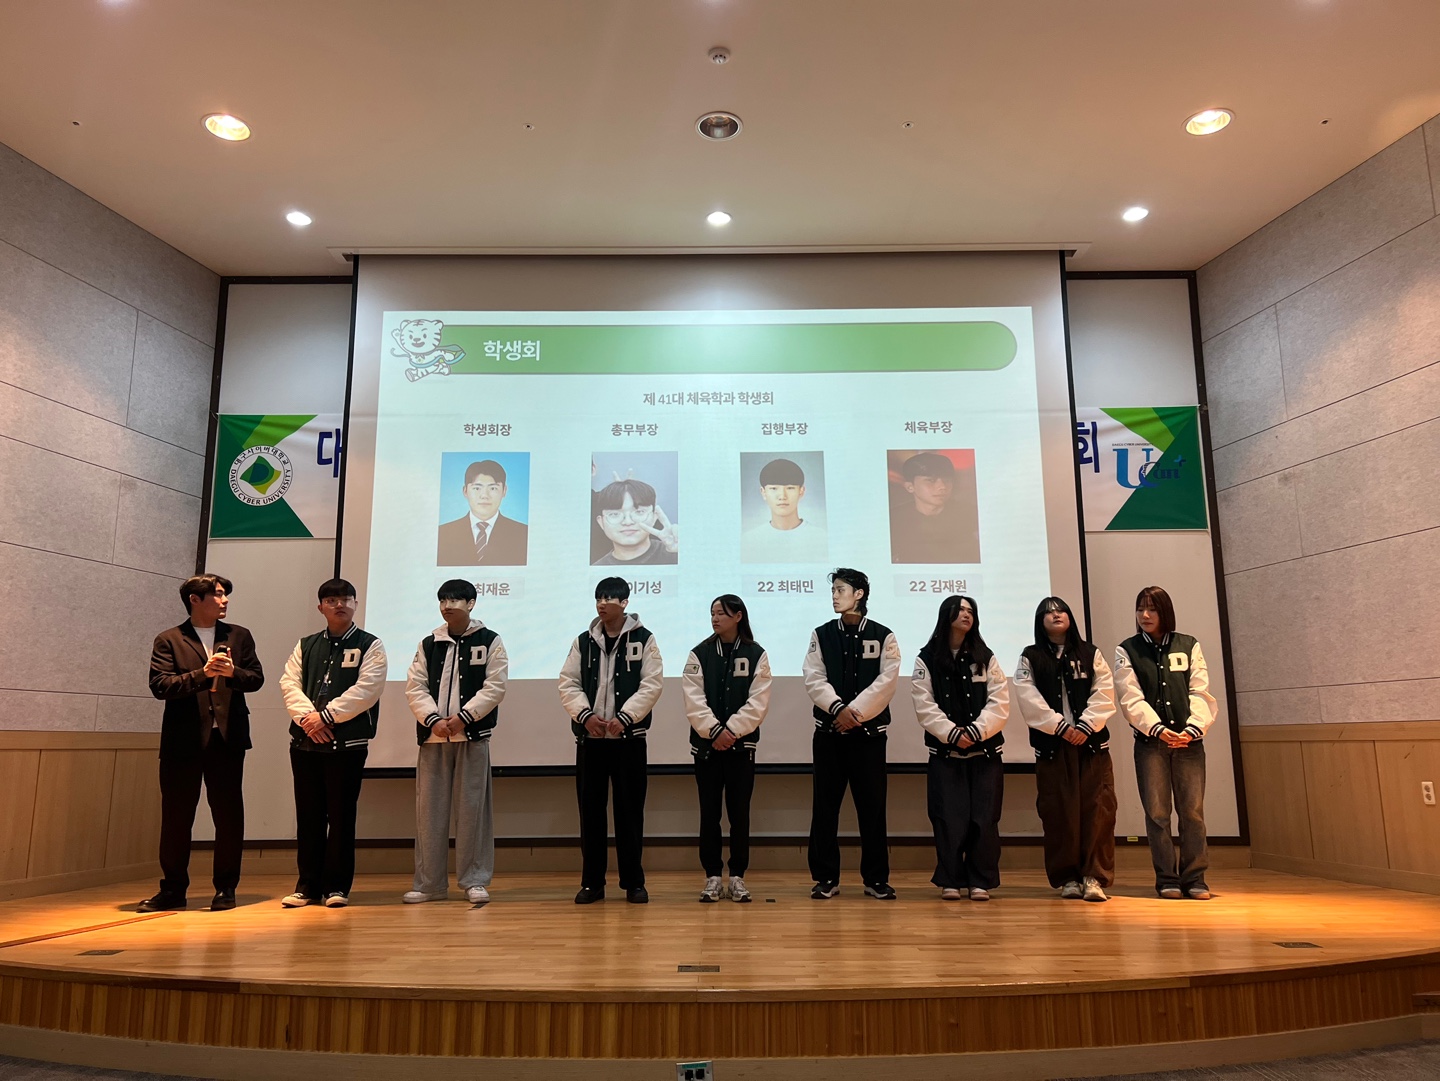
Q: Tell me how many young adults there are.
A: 9